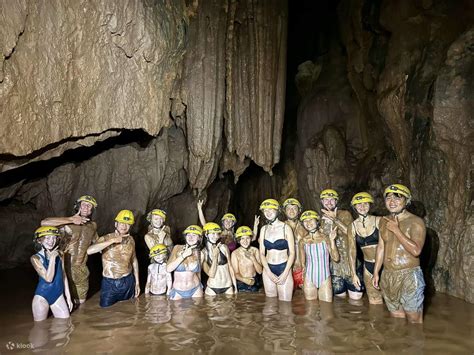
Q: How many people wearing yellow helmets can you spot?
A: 15